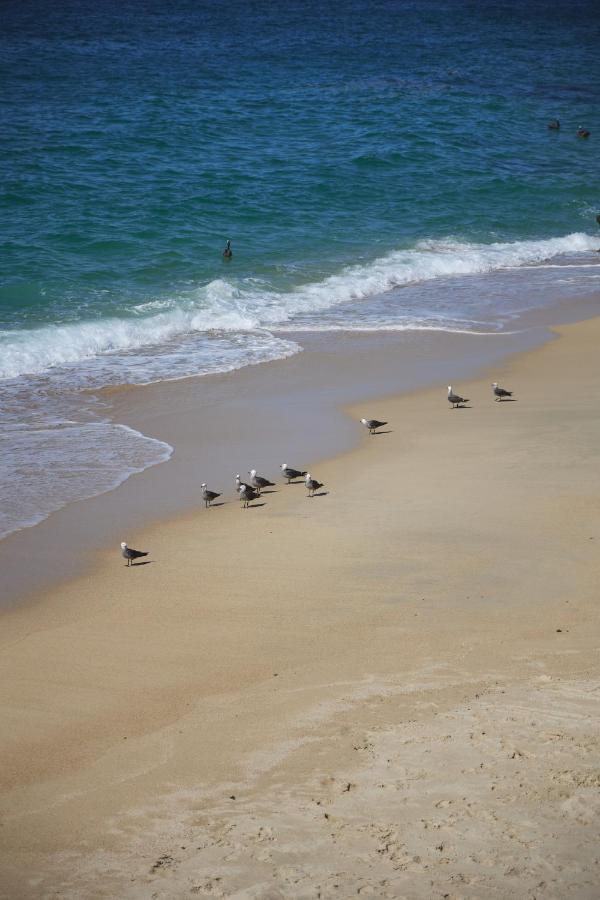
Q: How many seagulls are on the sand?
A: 10